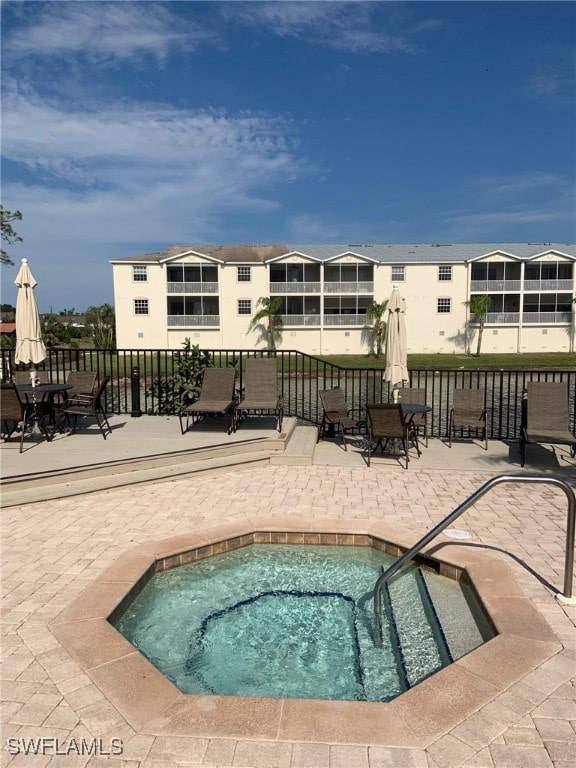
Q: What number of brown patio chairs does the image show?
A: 11